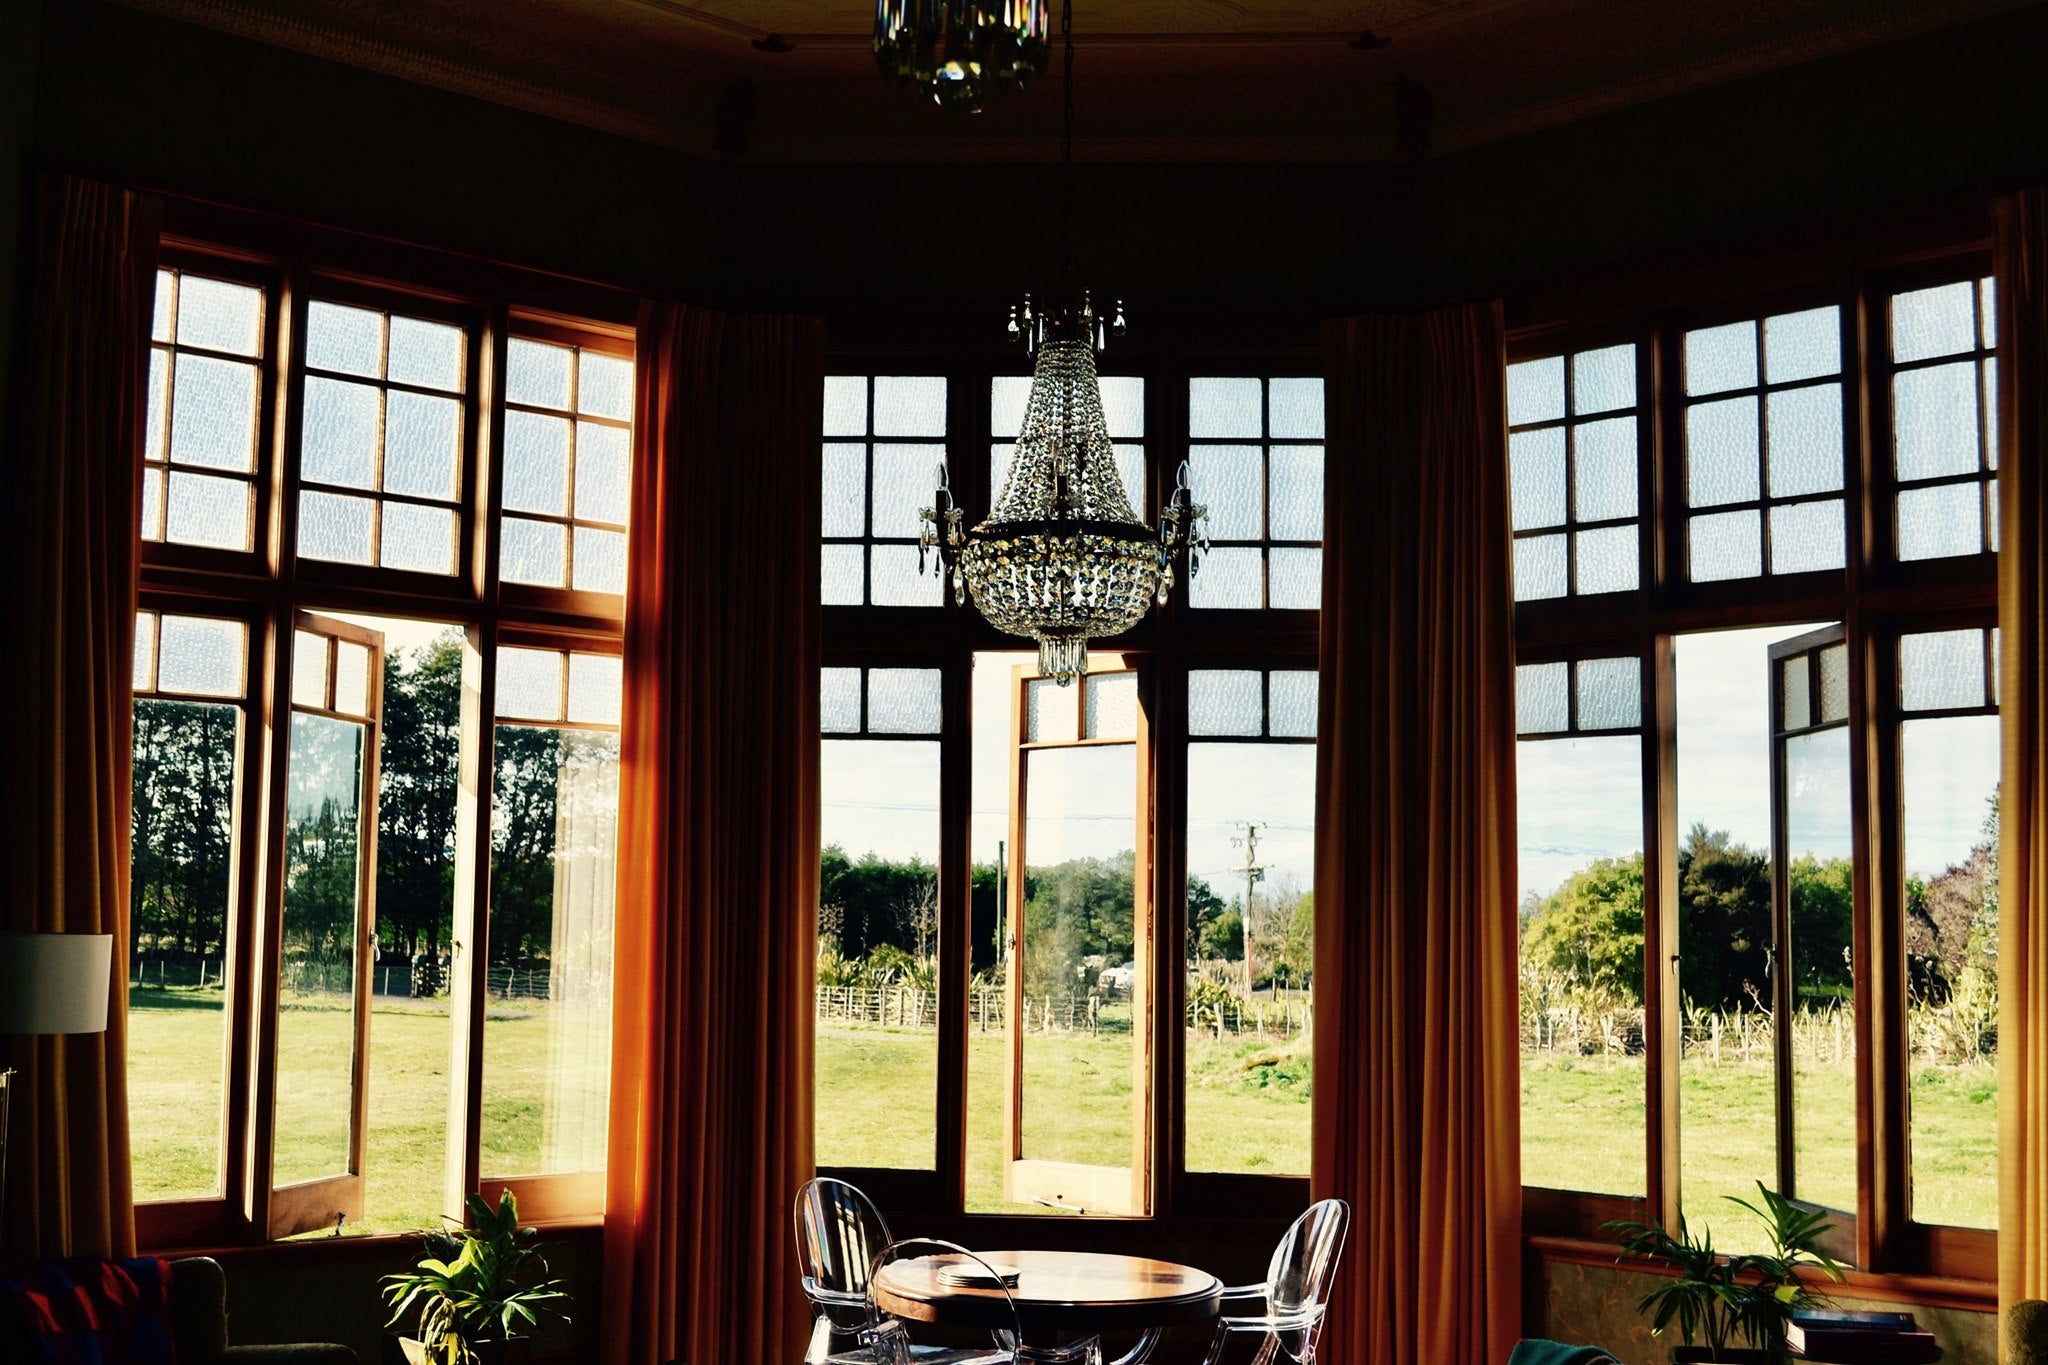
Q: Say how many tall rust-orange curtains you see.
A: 4